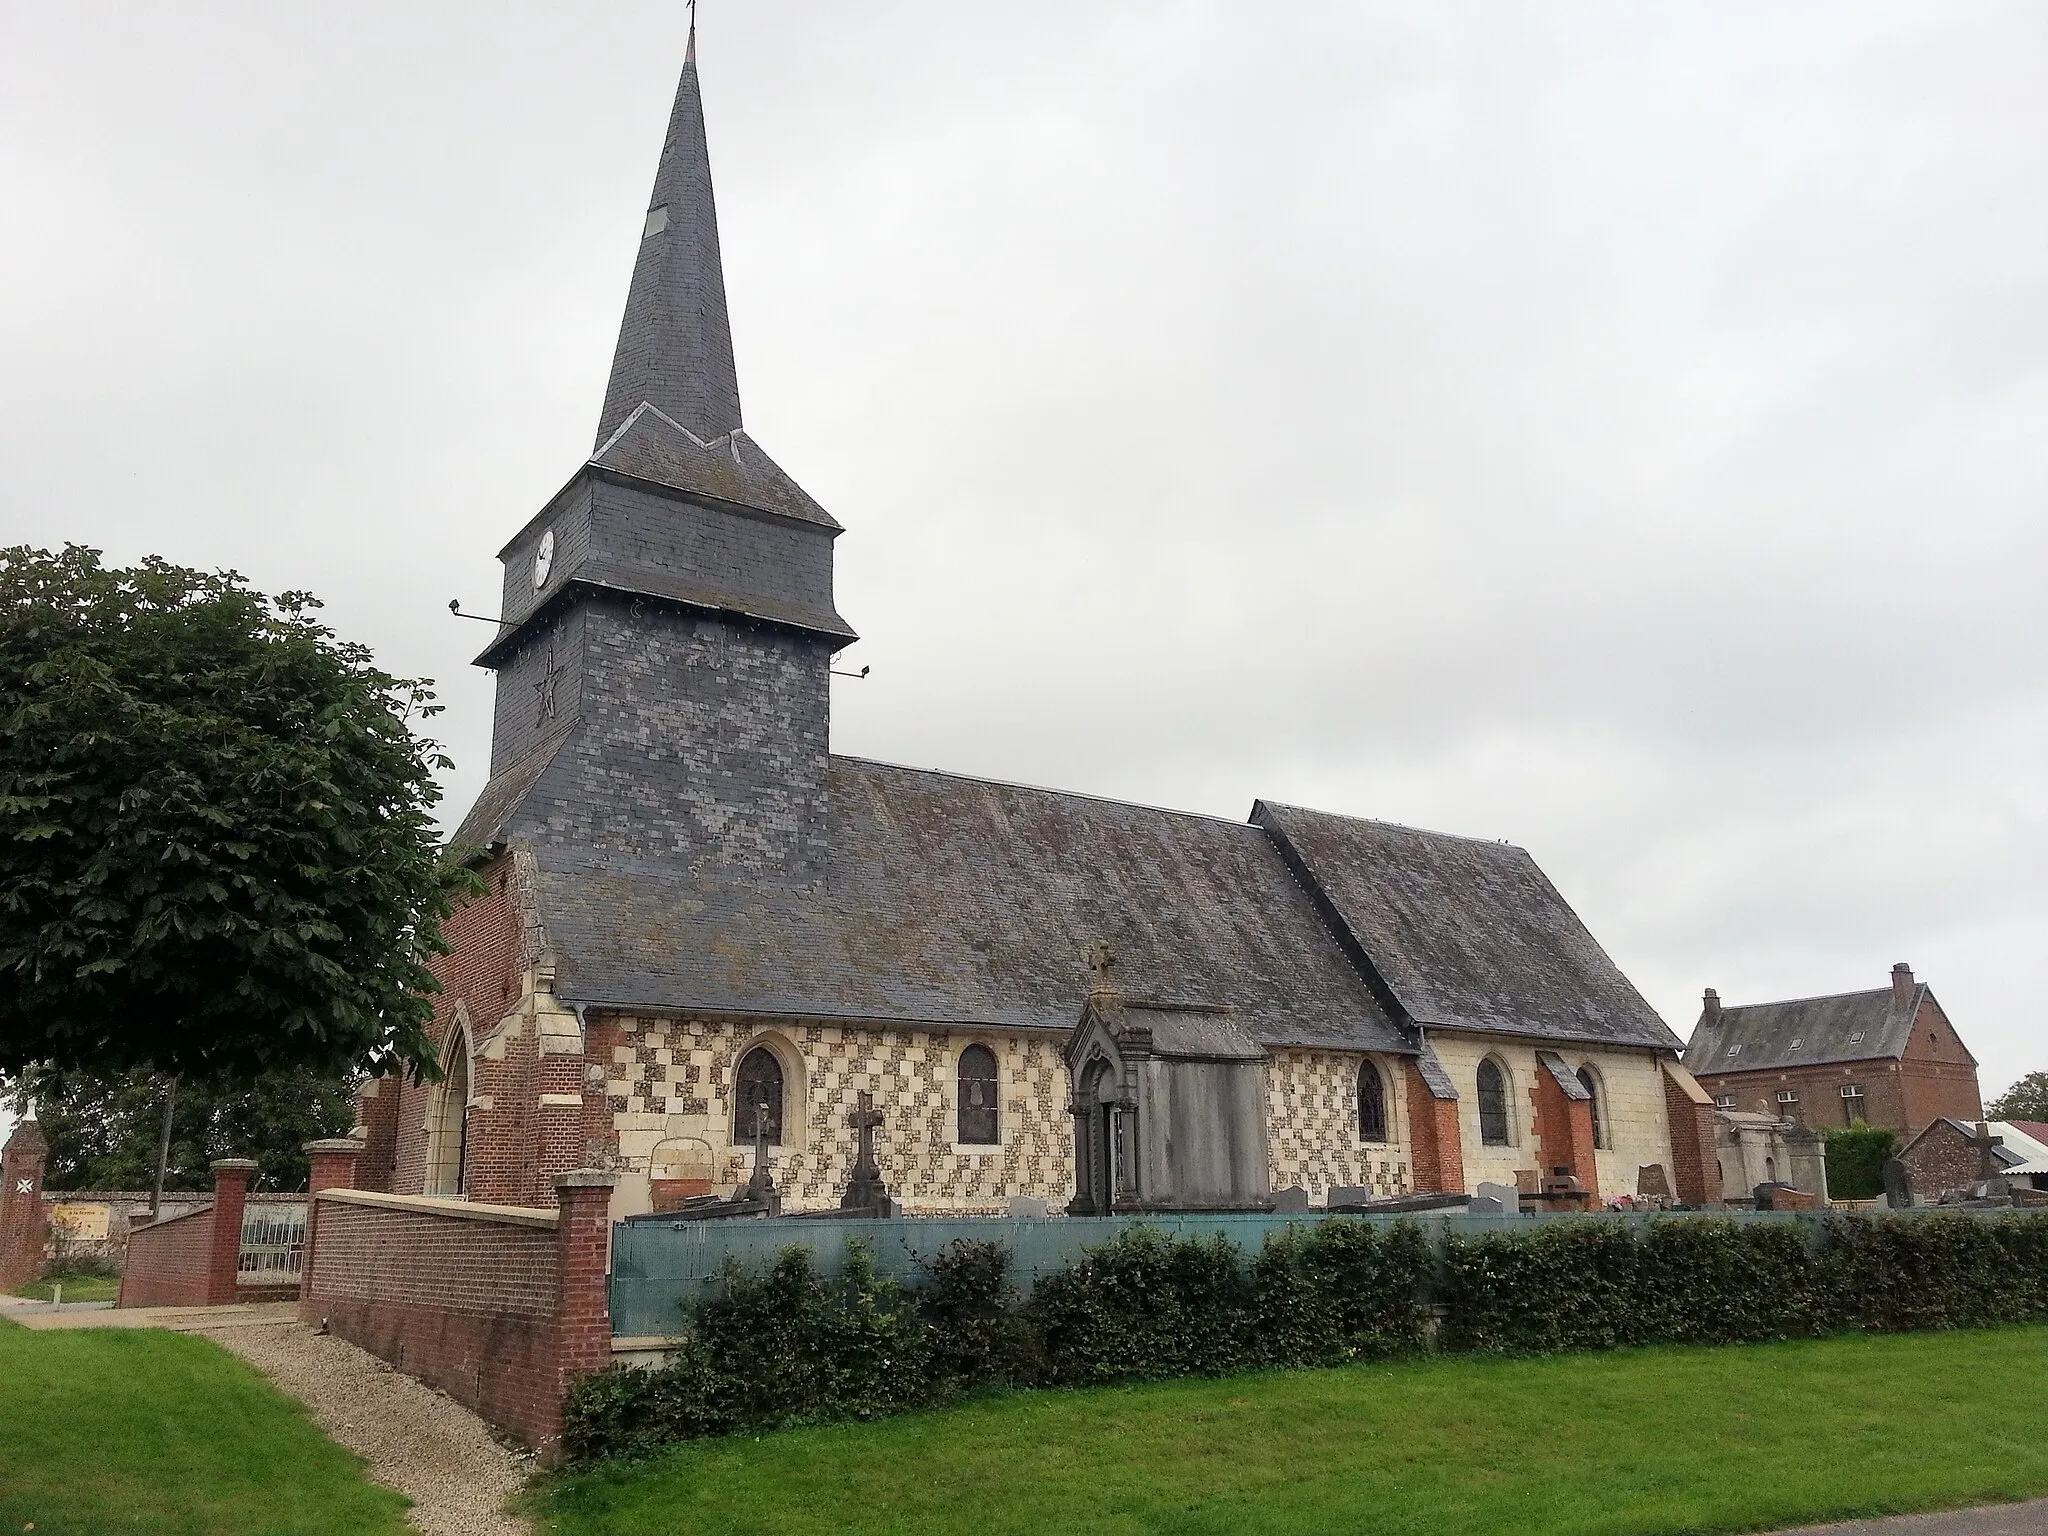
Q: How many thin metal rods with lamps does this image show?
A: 2